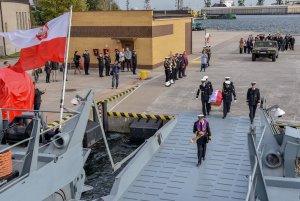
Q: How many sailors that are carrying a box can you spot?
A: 4